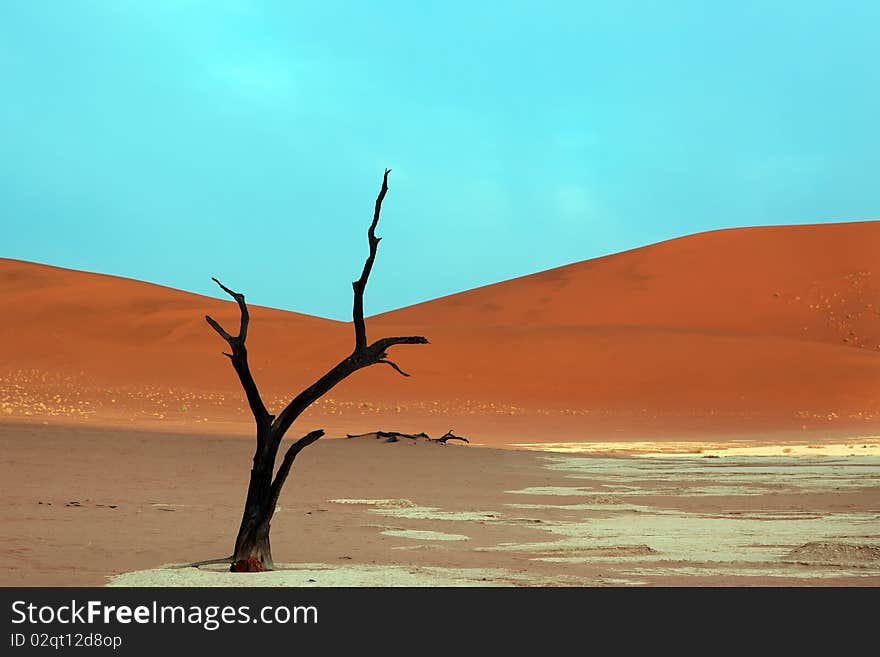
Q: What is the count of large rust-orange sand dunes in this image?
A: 2